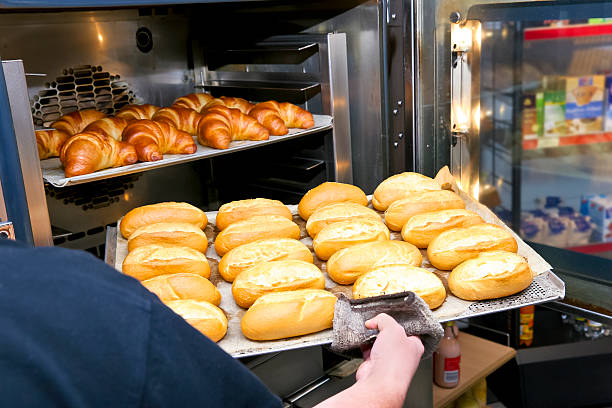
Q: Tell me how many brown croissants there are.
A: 11